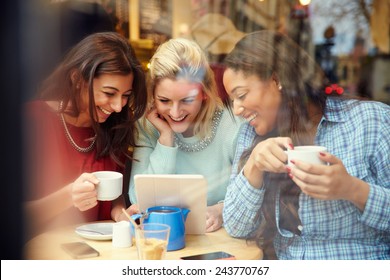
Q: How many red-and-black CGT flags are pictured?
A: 0